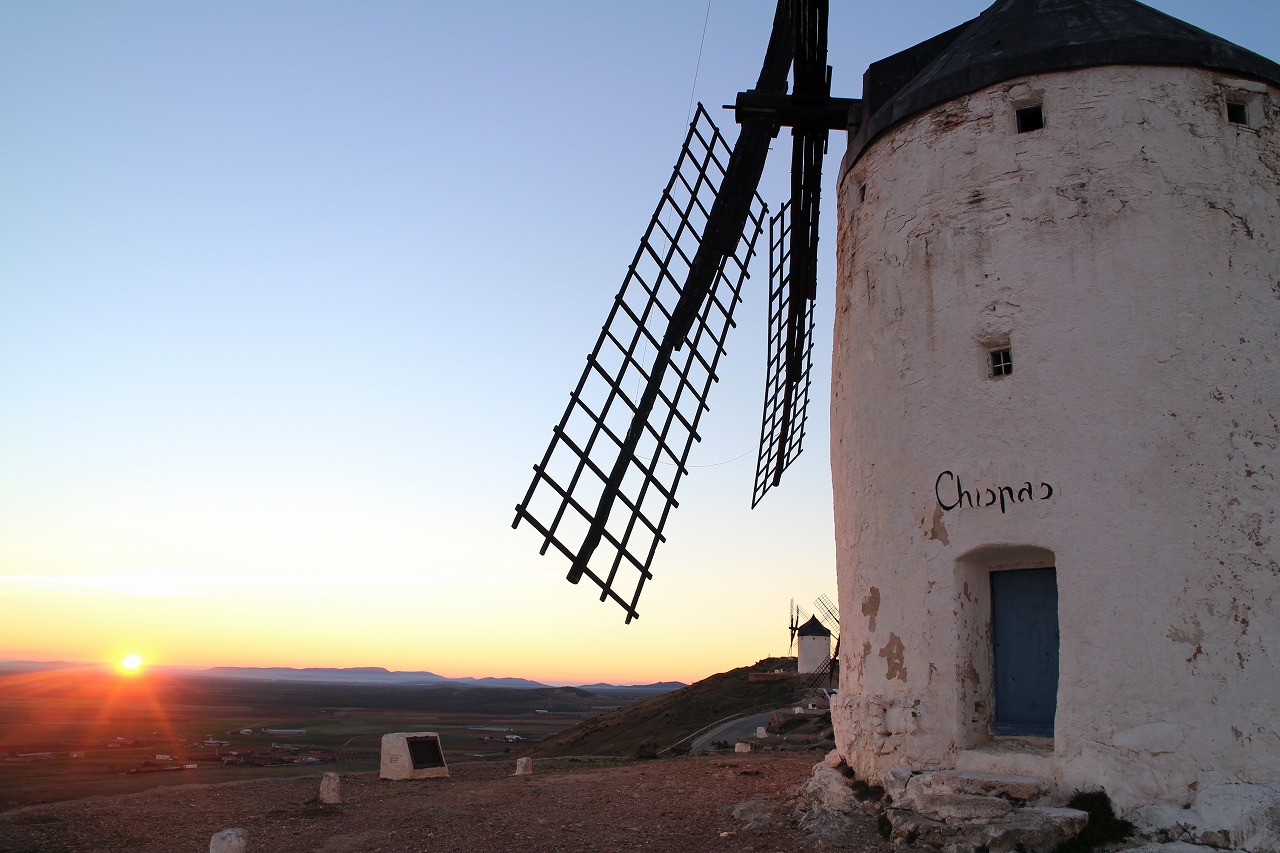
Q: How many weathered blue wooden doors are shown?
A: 1